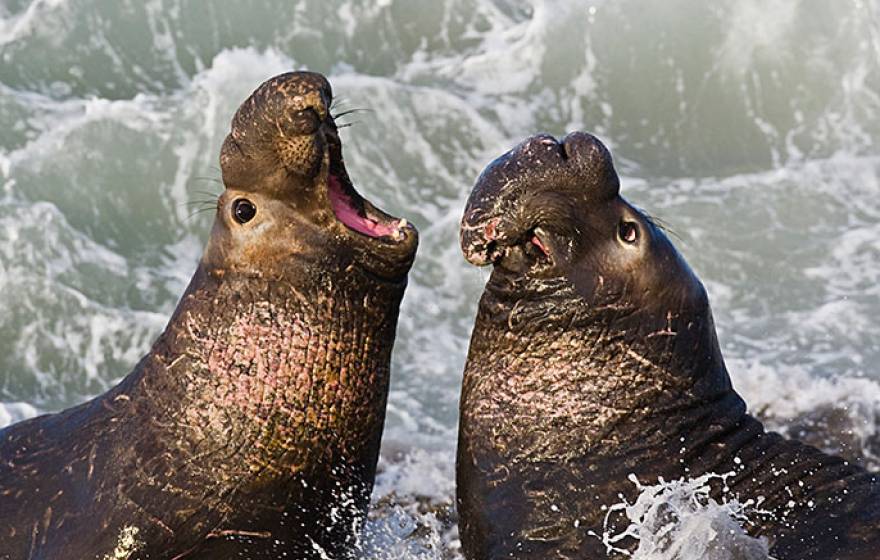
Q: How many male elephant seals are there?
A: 2